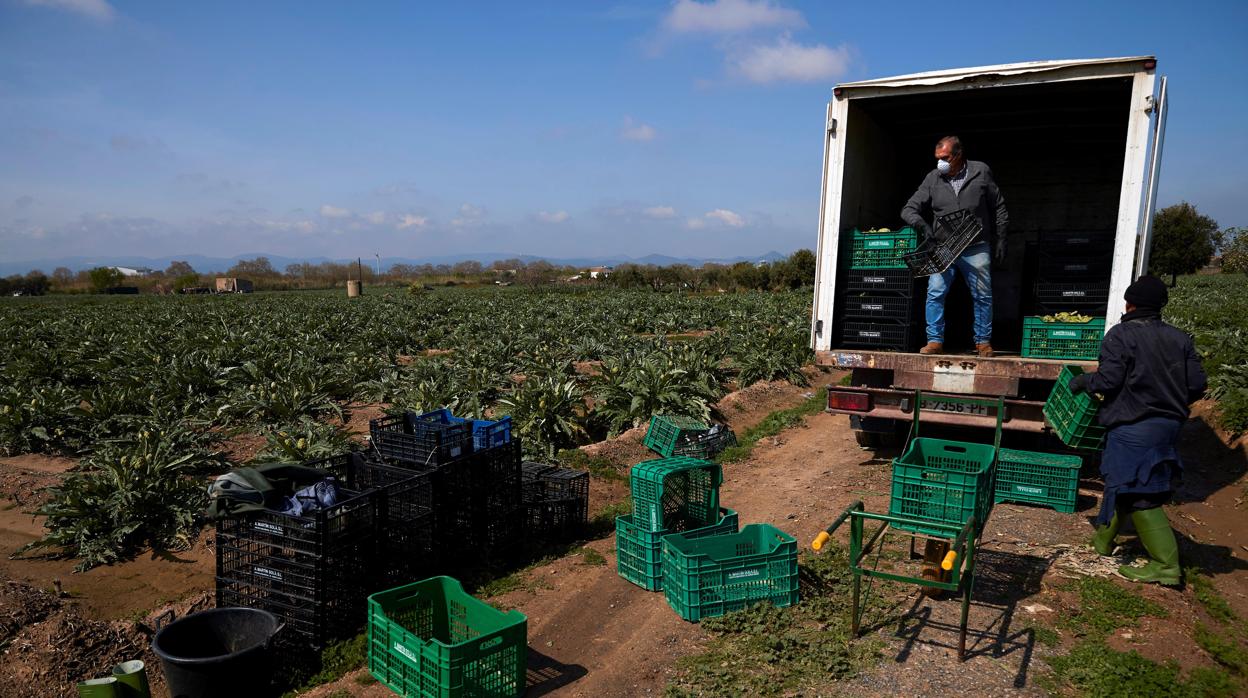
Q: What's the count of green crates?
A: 10